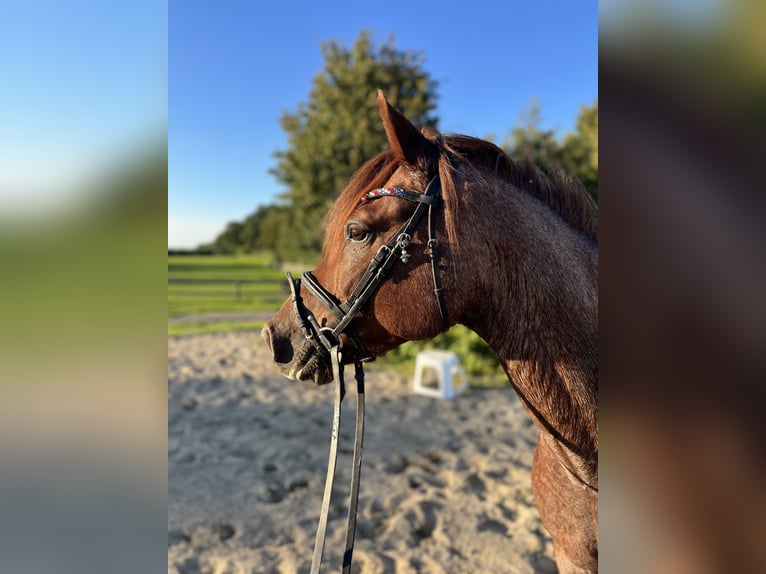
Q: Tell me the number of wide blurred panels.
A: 2